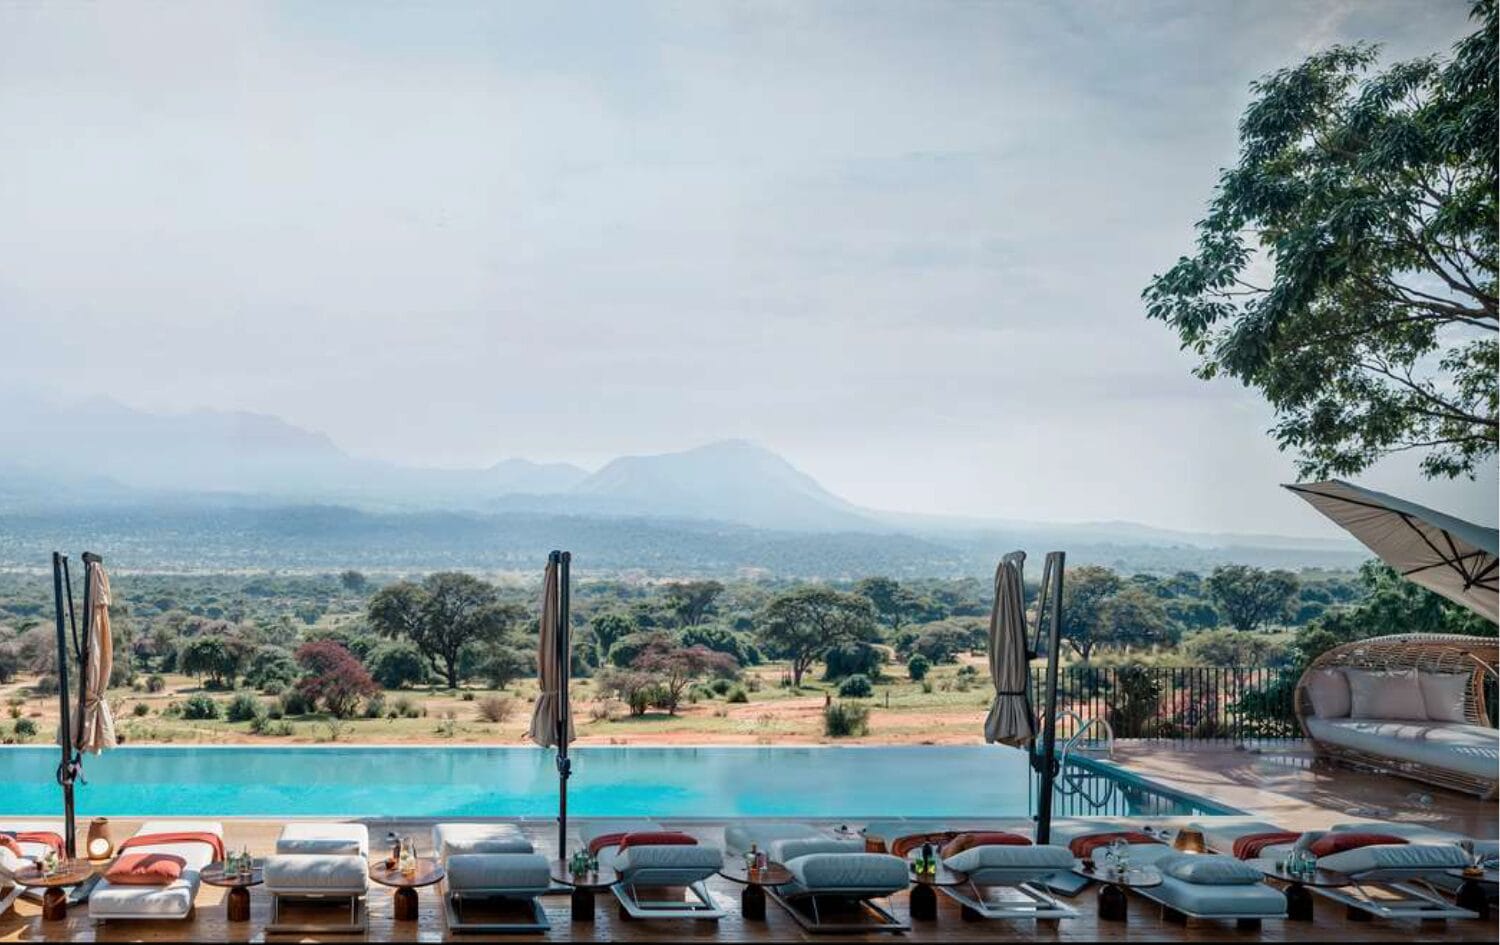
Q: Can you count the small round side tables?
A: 9